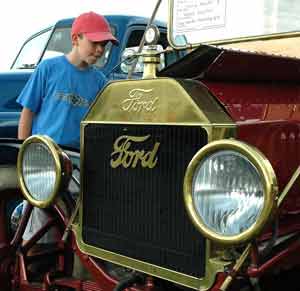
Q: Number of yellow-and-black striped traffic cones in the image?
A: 0